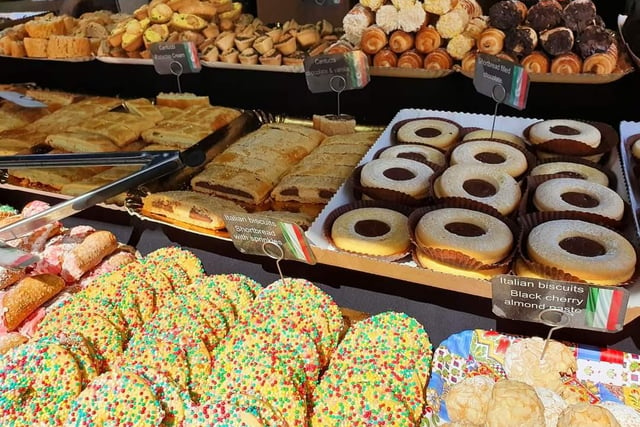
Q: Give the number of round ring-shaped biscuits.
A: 12